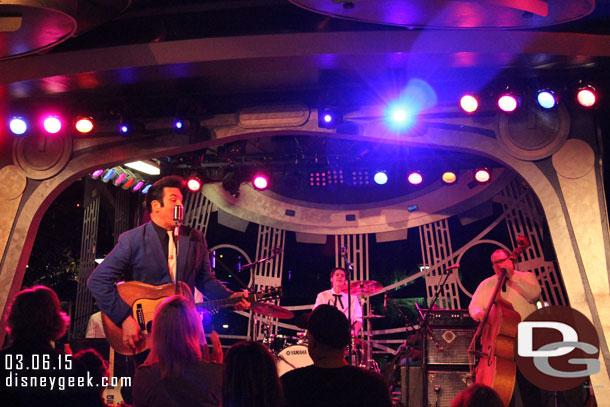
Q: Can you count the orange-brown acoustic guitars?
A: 1